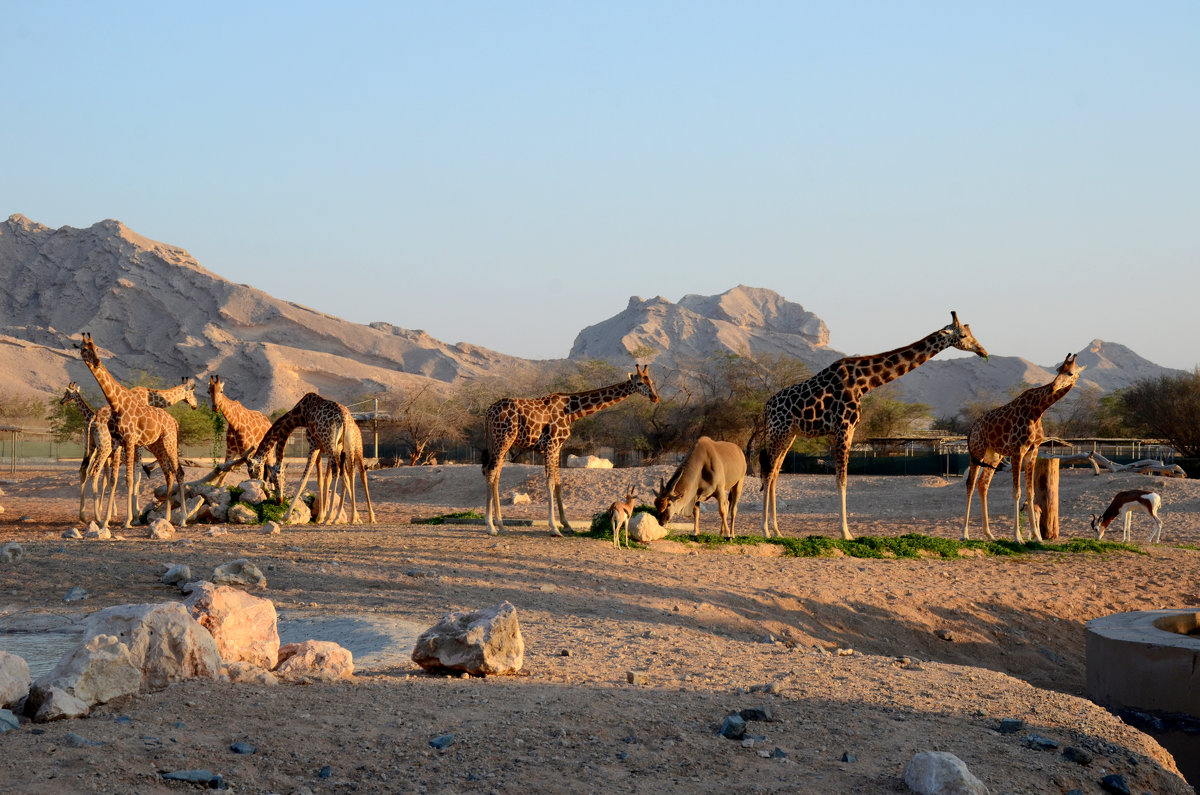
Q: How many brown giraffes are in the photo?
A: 9